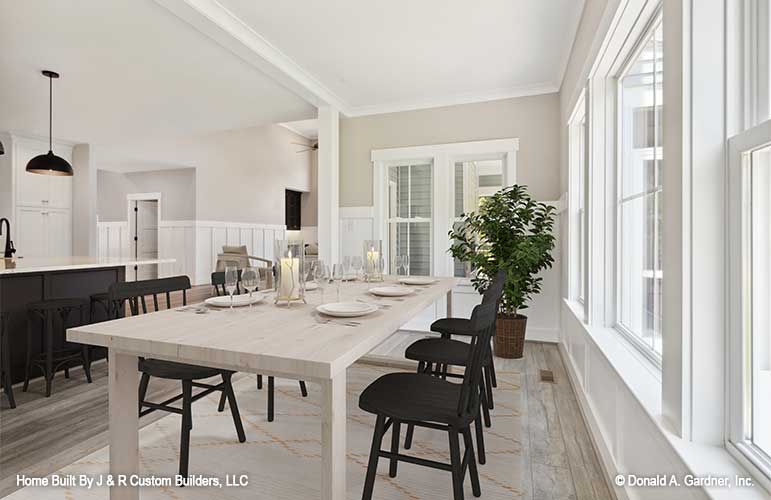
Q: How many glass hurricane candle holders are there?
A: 2